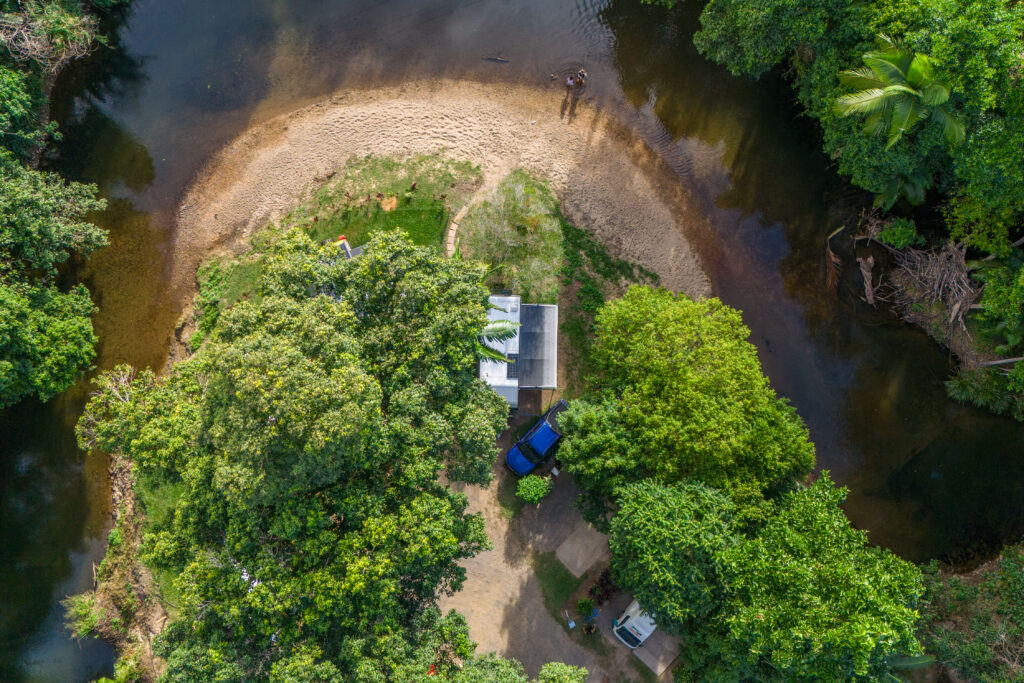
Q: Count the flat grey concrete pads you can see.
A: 2